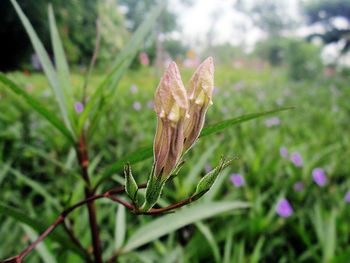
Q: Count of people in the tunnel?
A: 0